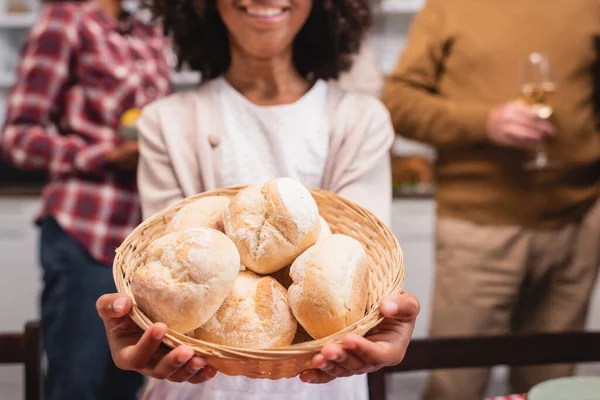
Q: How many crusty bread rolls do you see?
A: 6